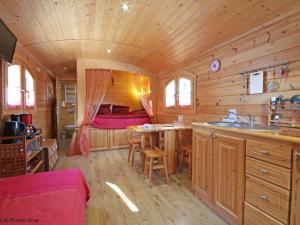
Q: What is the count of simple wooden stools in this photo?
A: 3